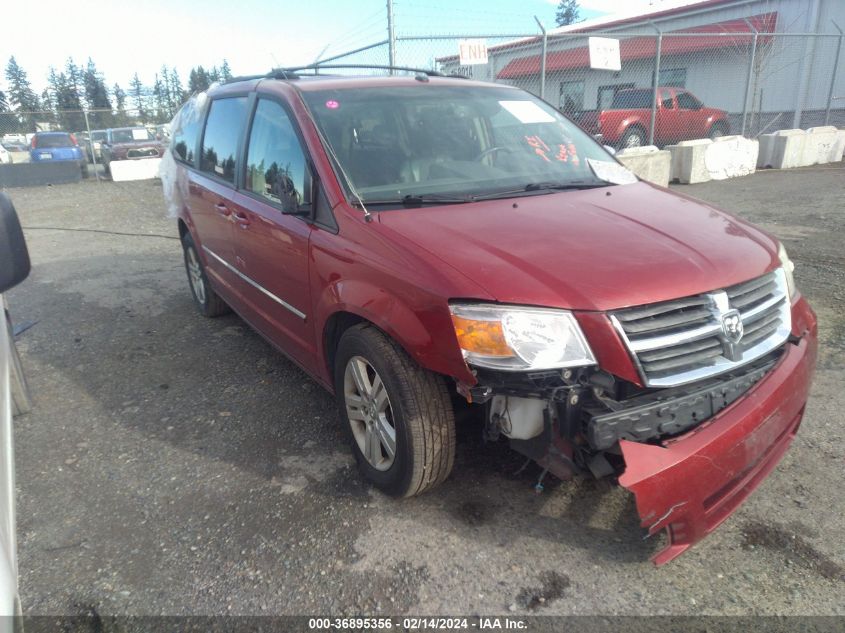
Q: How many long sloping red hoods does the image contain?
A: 1